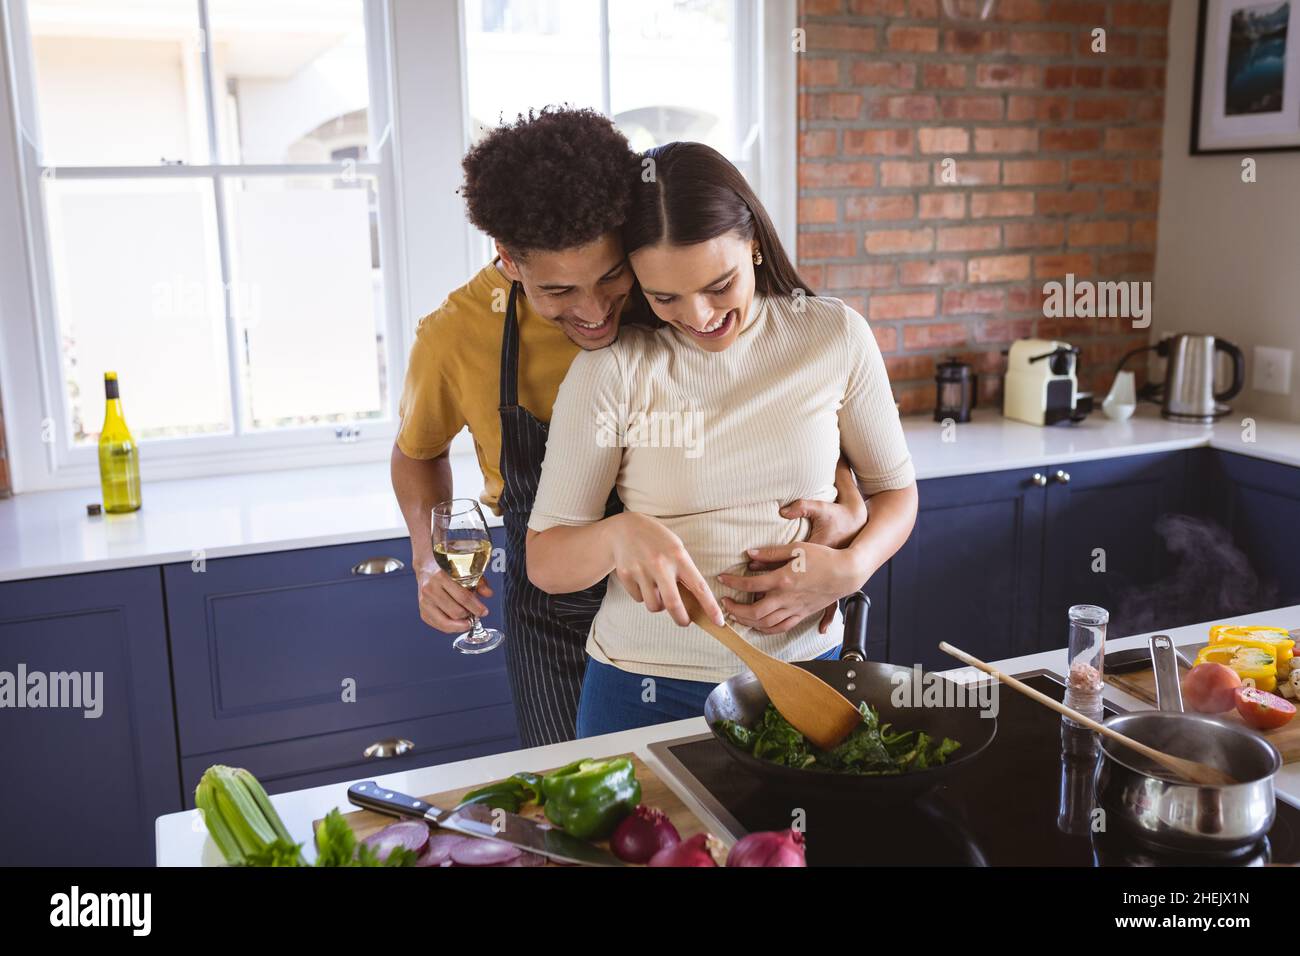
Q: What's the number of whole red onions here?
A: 3